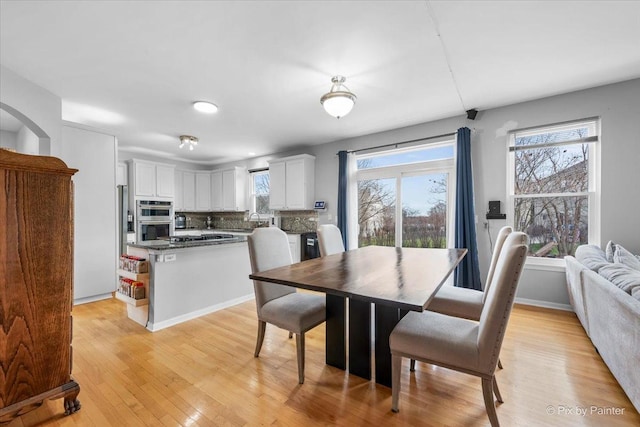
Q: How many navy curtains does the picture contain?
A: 2